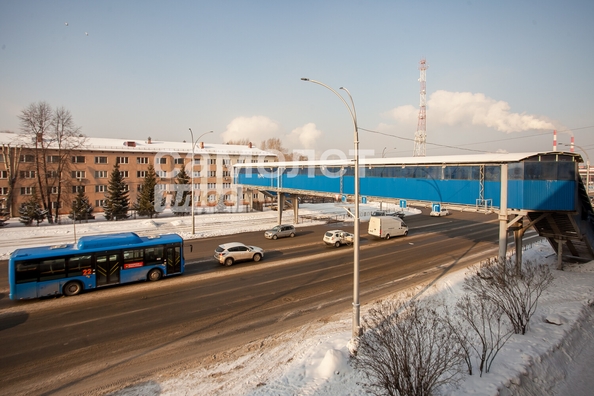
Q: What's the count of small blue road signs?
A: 4